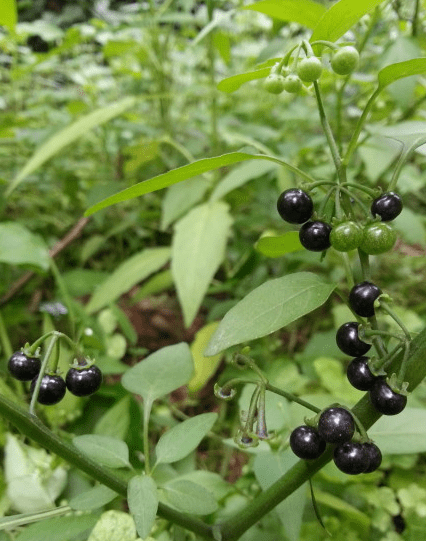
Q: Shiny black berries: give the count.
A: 14